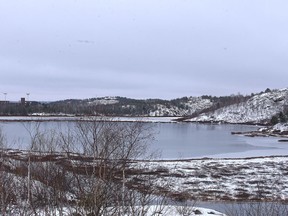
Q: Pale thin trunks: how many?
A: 2